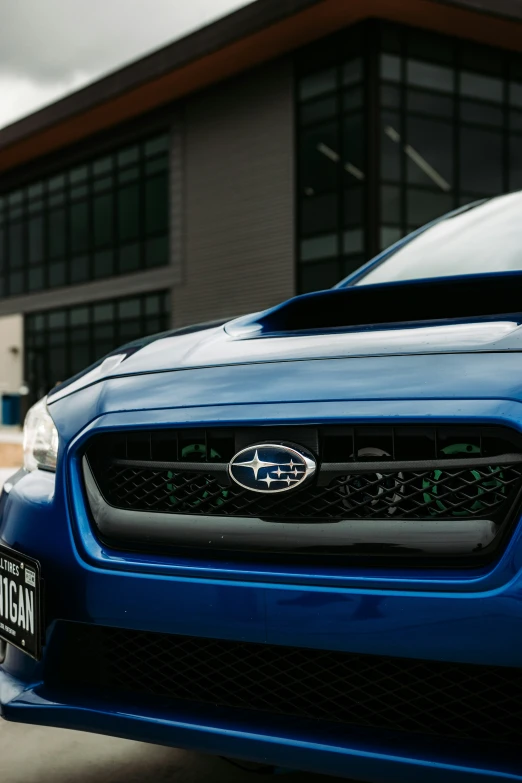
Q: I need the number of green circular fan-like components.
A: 2